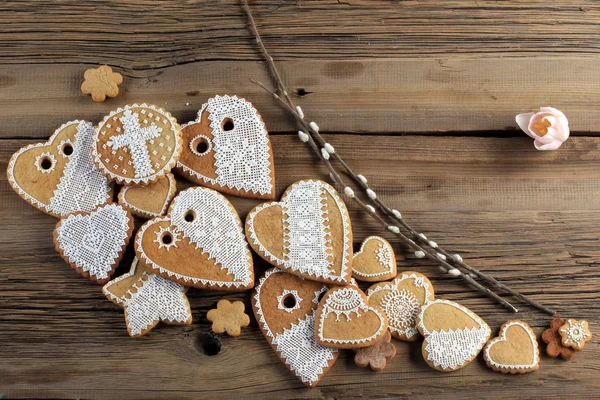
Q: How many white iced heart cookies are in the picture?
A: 12